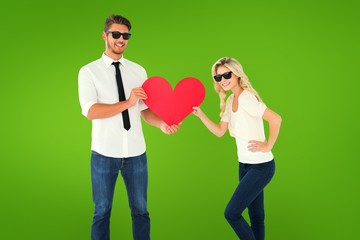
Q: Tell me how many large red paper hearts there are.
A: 1